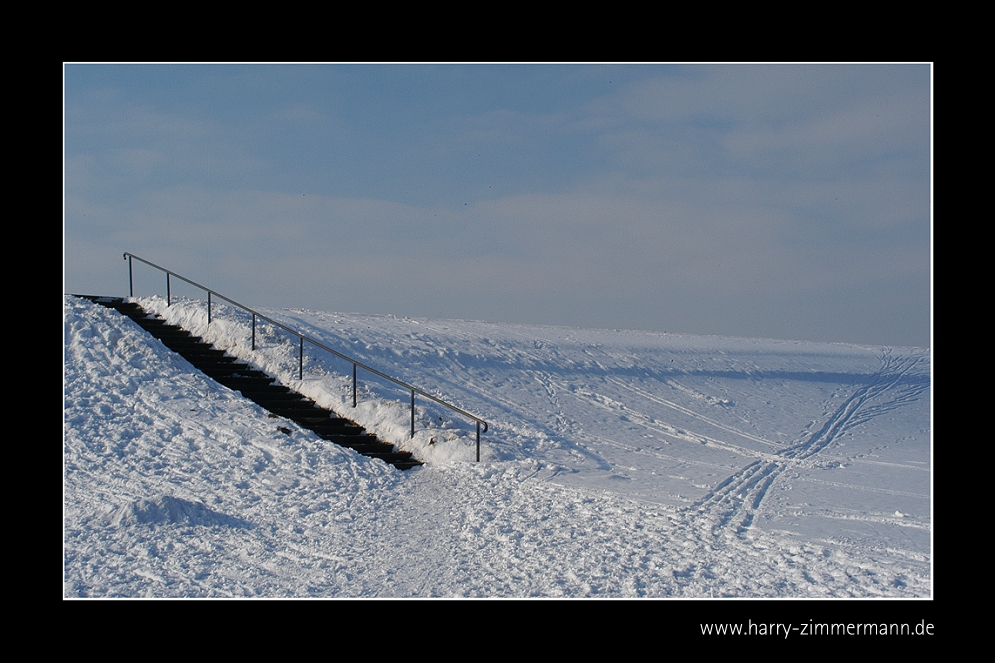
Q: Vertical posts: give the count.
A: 8